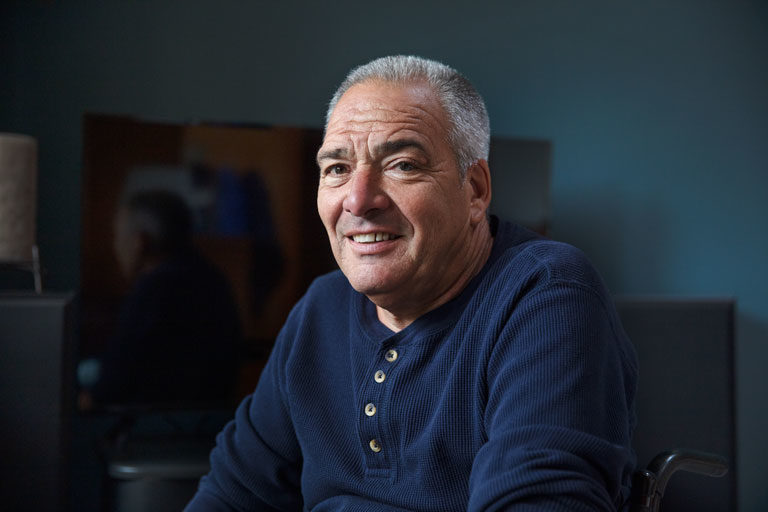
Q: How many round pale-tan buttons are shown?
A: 4